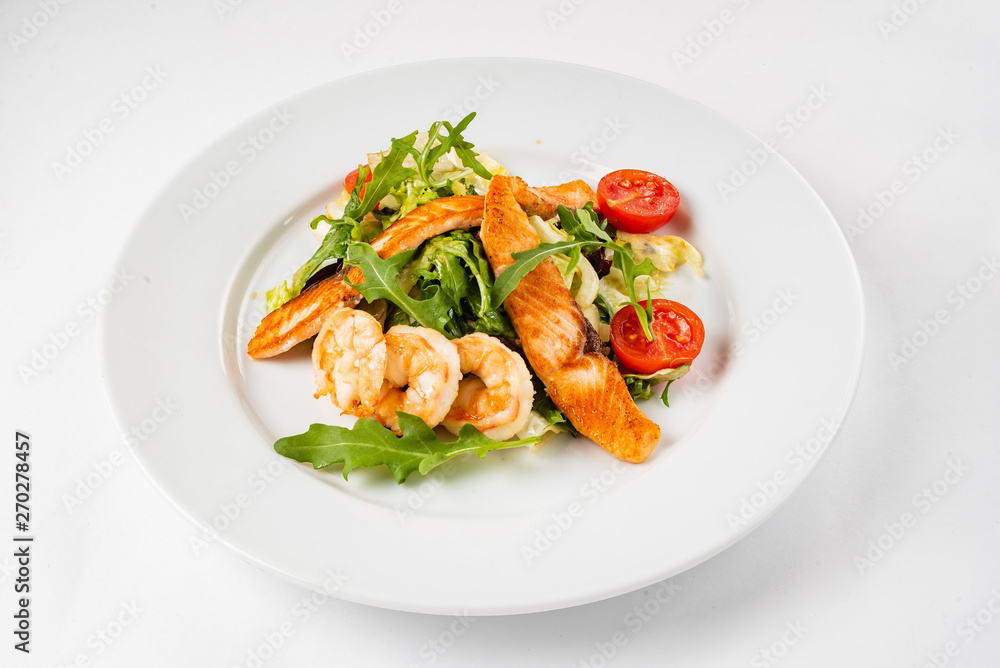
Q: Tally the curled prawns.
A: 3